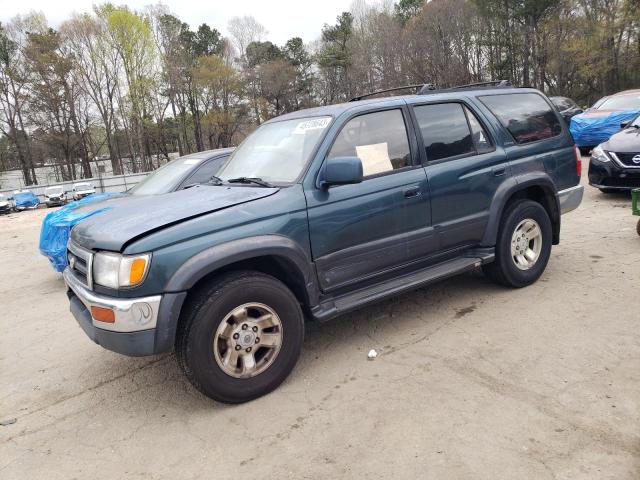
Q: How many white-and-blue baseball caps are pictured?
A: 0